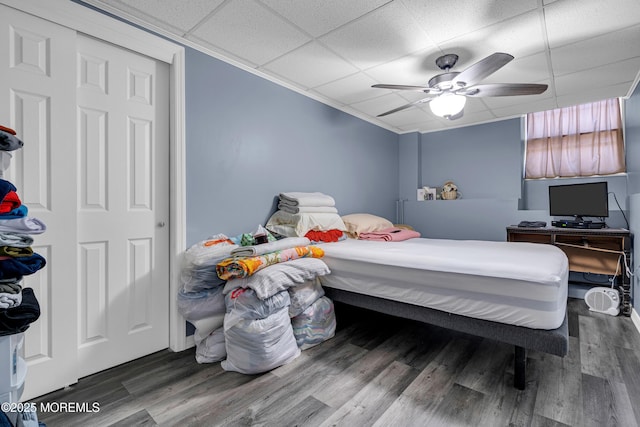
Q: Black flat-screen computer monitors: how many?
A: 1